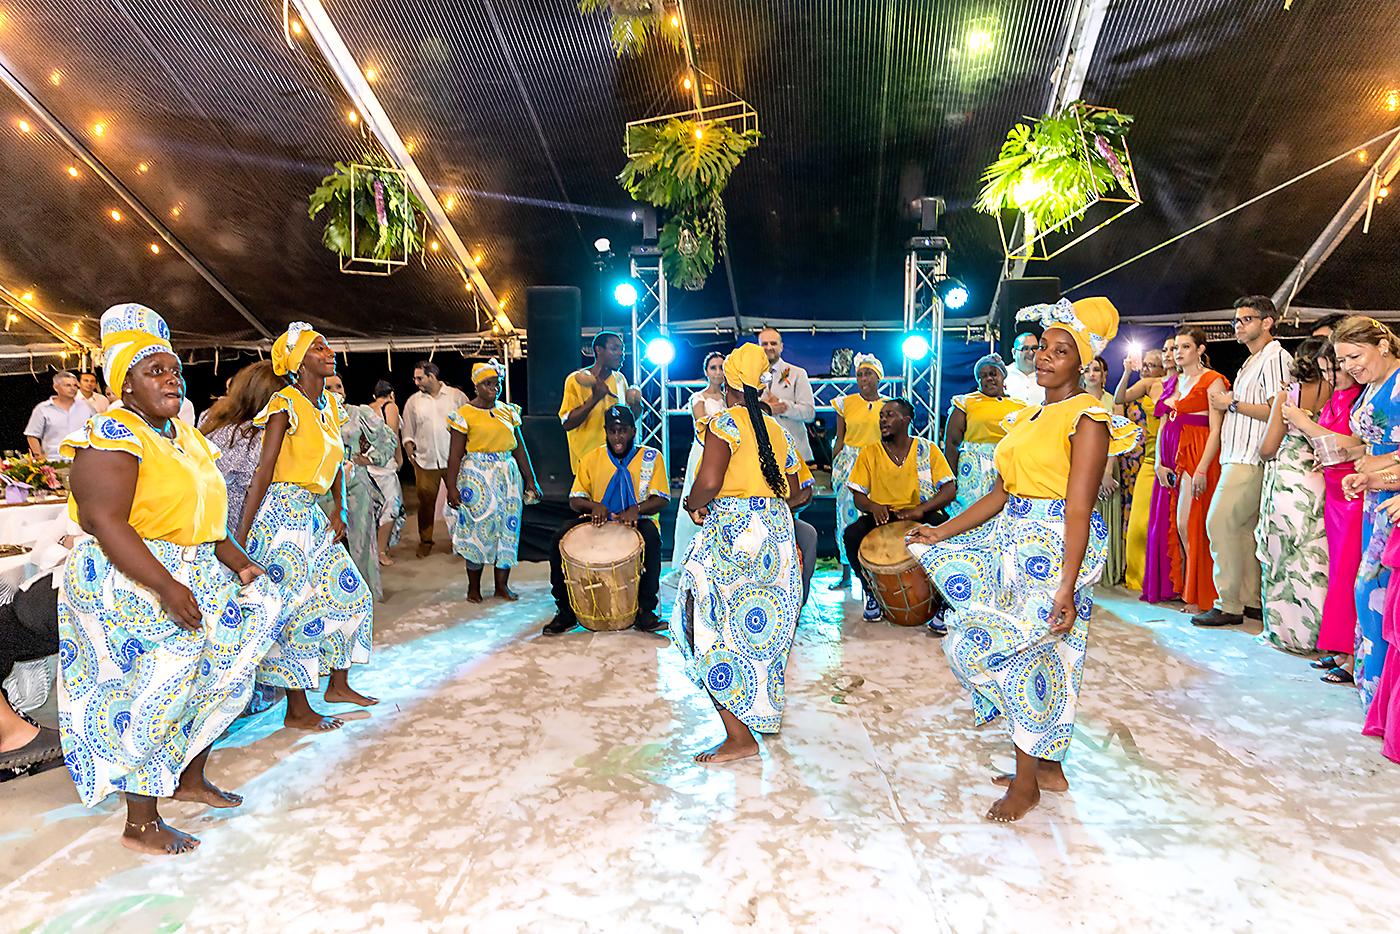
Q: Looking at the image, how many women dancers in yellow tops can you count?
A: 7